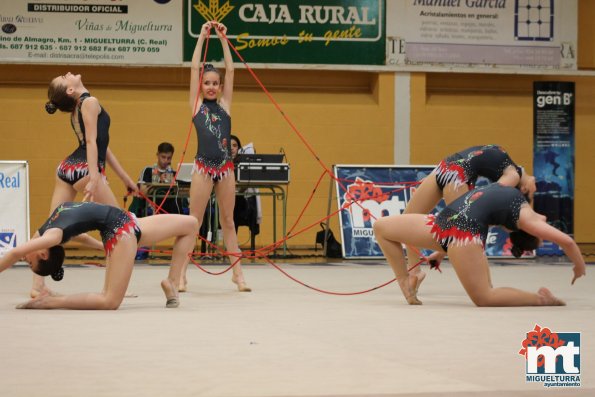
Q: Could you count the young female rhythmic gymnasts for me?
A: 5